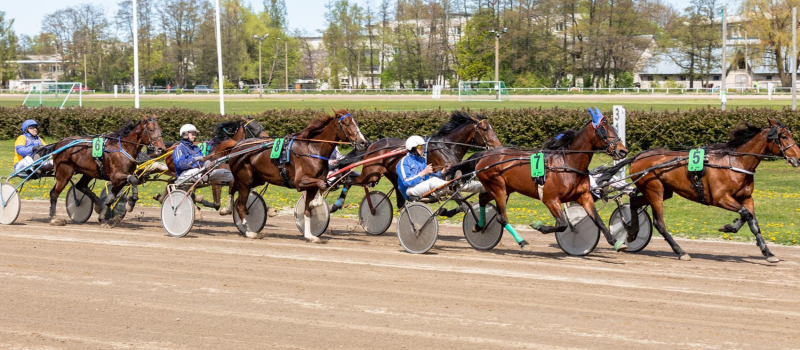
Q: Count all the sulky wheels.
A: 11